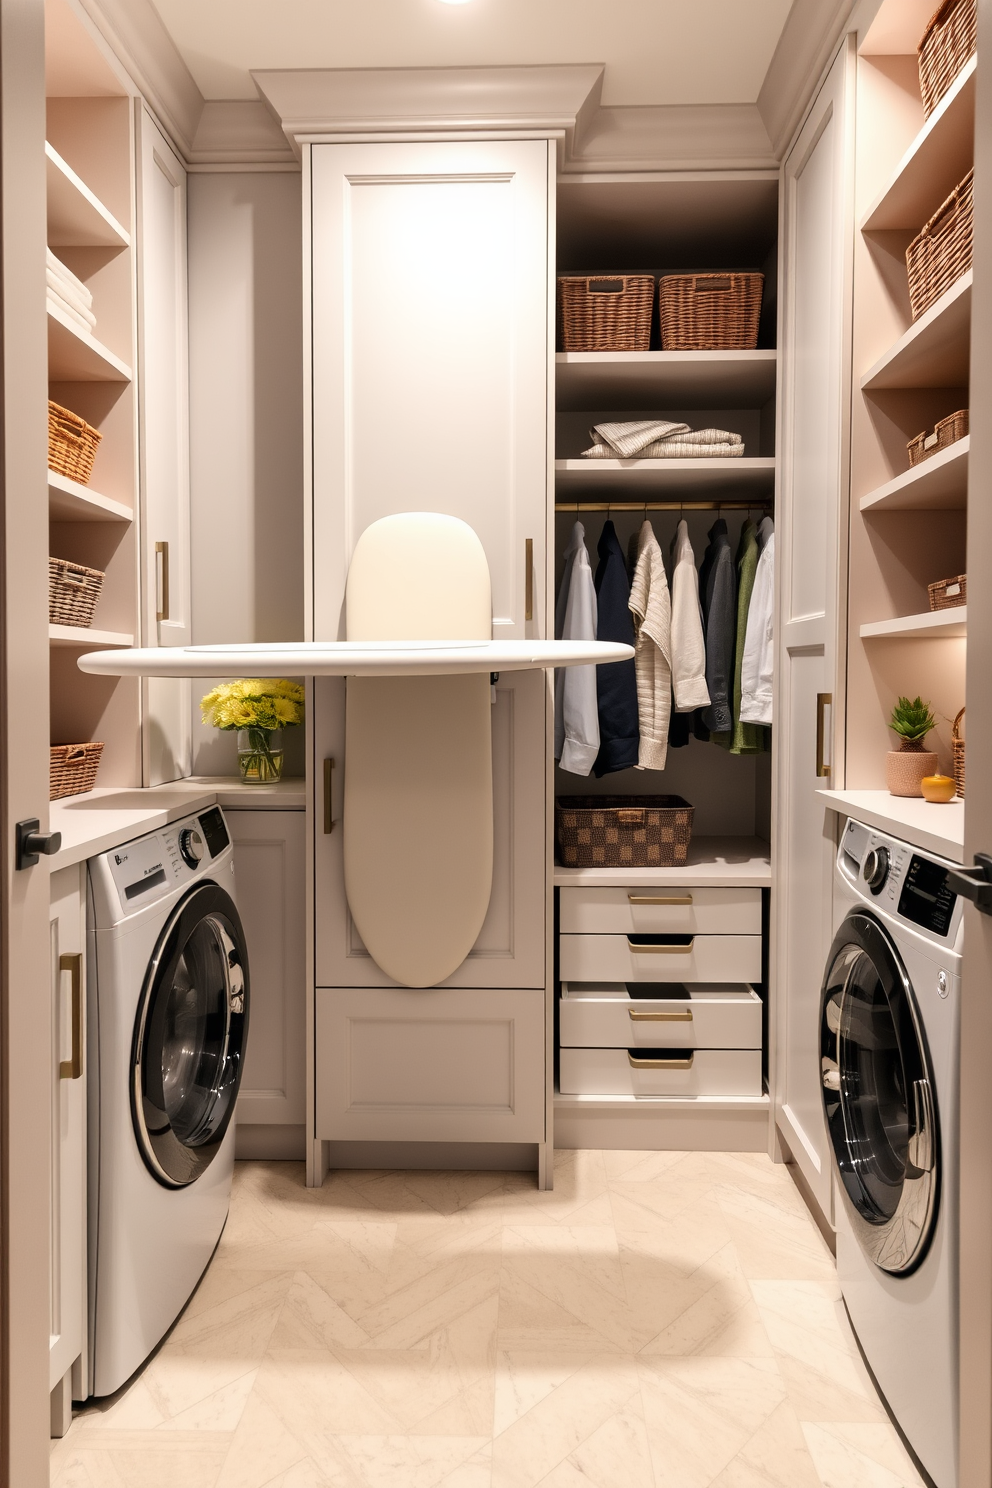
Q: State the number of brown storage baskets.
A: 11